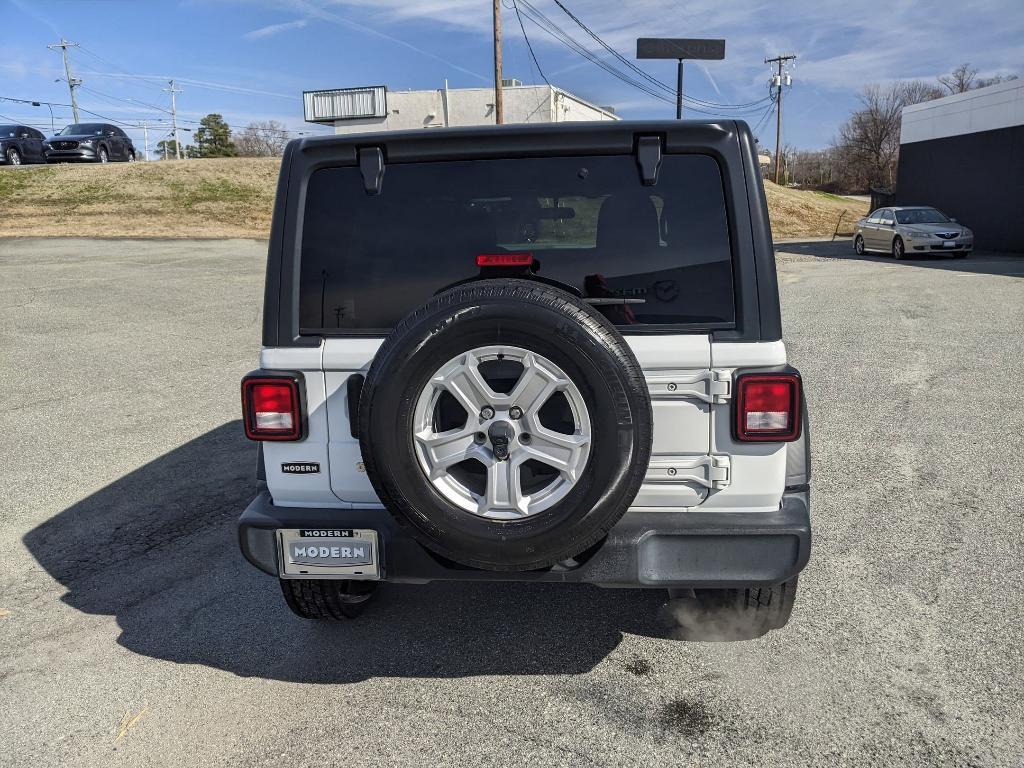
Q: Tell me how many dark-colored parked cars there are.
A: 2